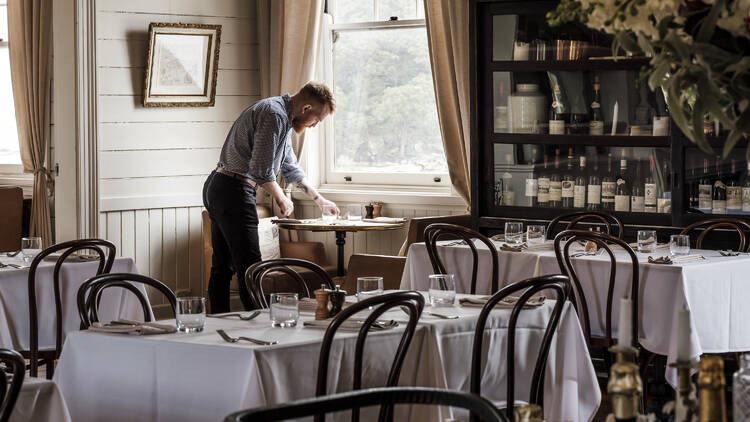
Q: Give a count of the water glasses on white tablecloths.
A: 9